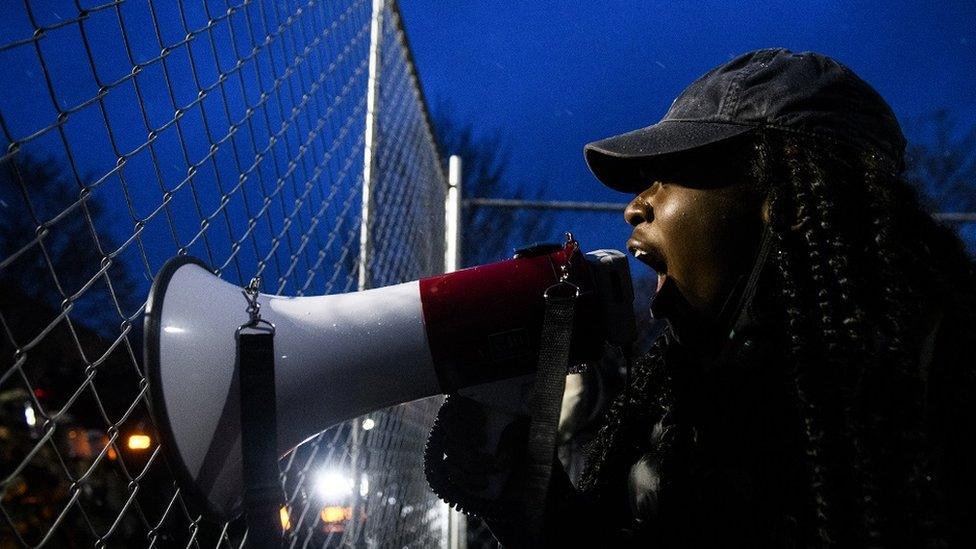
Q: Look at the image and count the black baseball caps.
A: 1